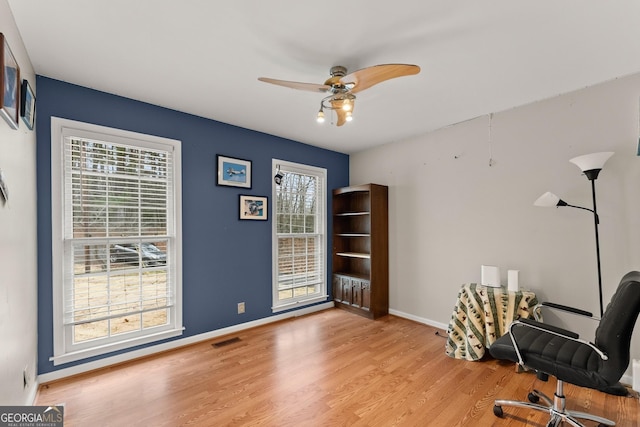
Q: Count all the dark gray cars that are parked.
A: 1